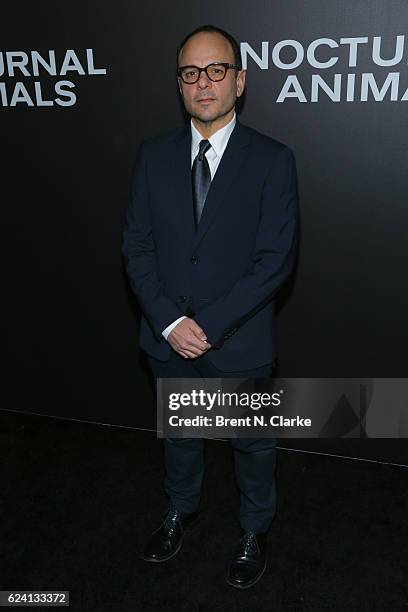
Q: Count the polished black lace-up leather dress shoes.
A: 2